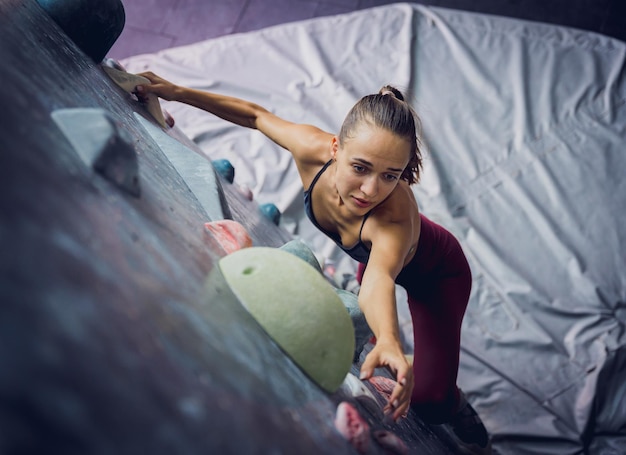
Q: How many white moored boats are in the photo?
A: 0